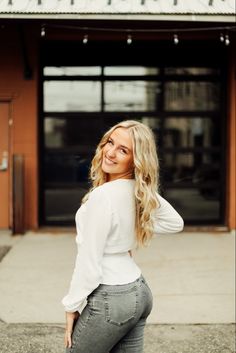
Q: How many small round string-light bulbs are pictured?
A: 6